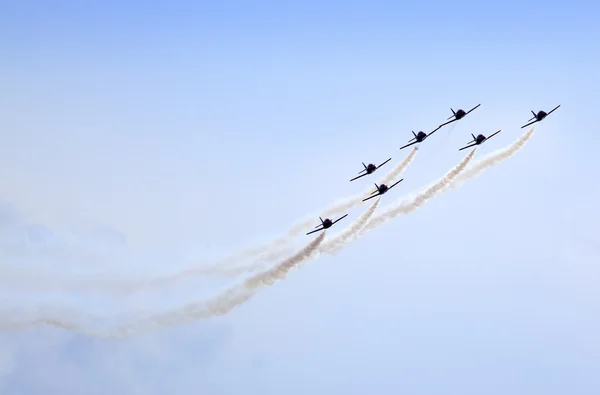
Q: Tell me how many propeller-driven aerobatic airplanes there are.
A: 7